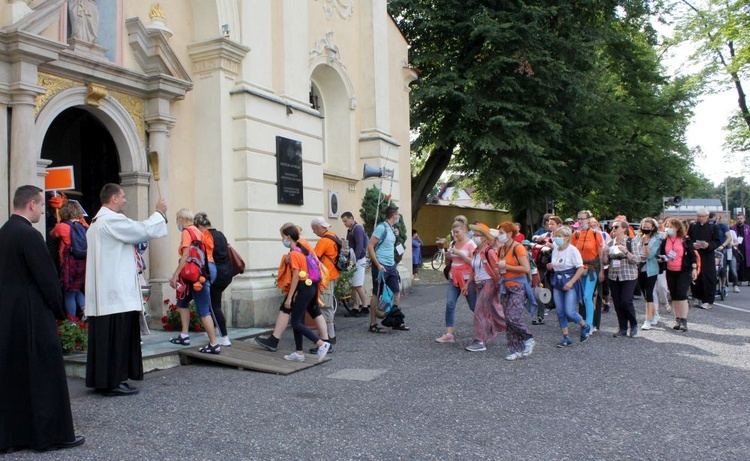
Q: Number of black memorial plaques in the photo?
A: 1